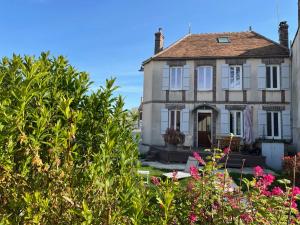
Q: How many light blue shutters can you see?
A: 11